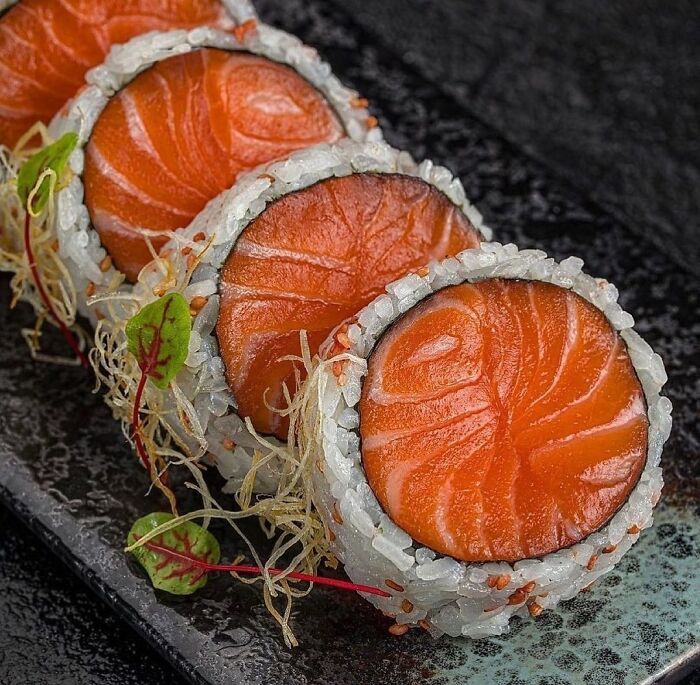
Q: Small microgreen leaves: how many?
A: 3